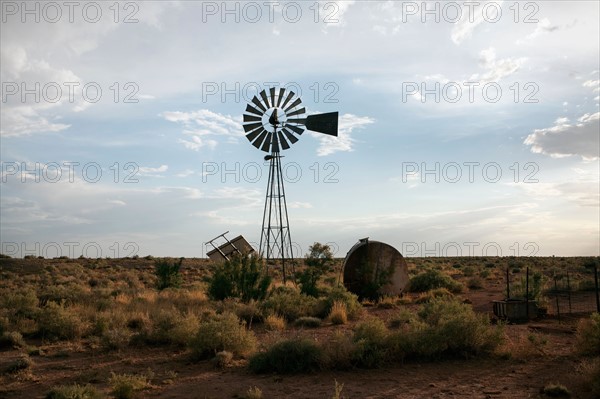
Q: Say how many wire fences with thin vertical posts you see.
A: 1